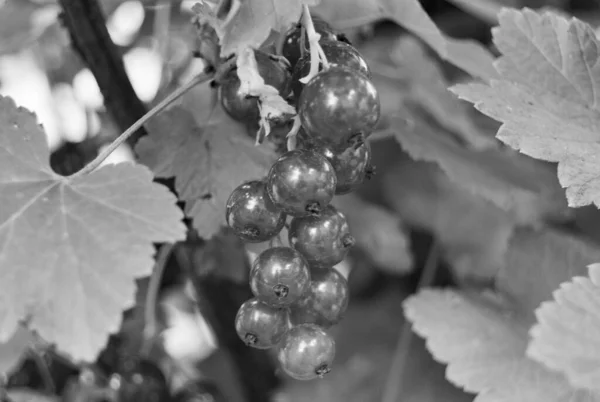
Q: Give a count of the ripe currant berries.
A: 12